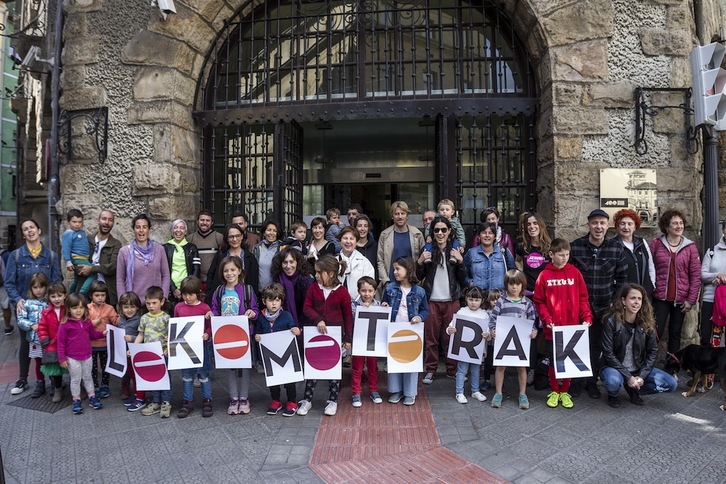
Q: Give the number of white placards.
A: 11